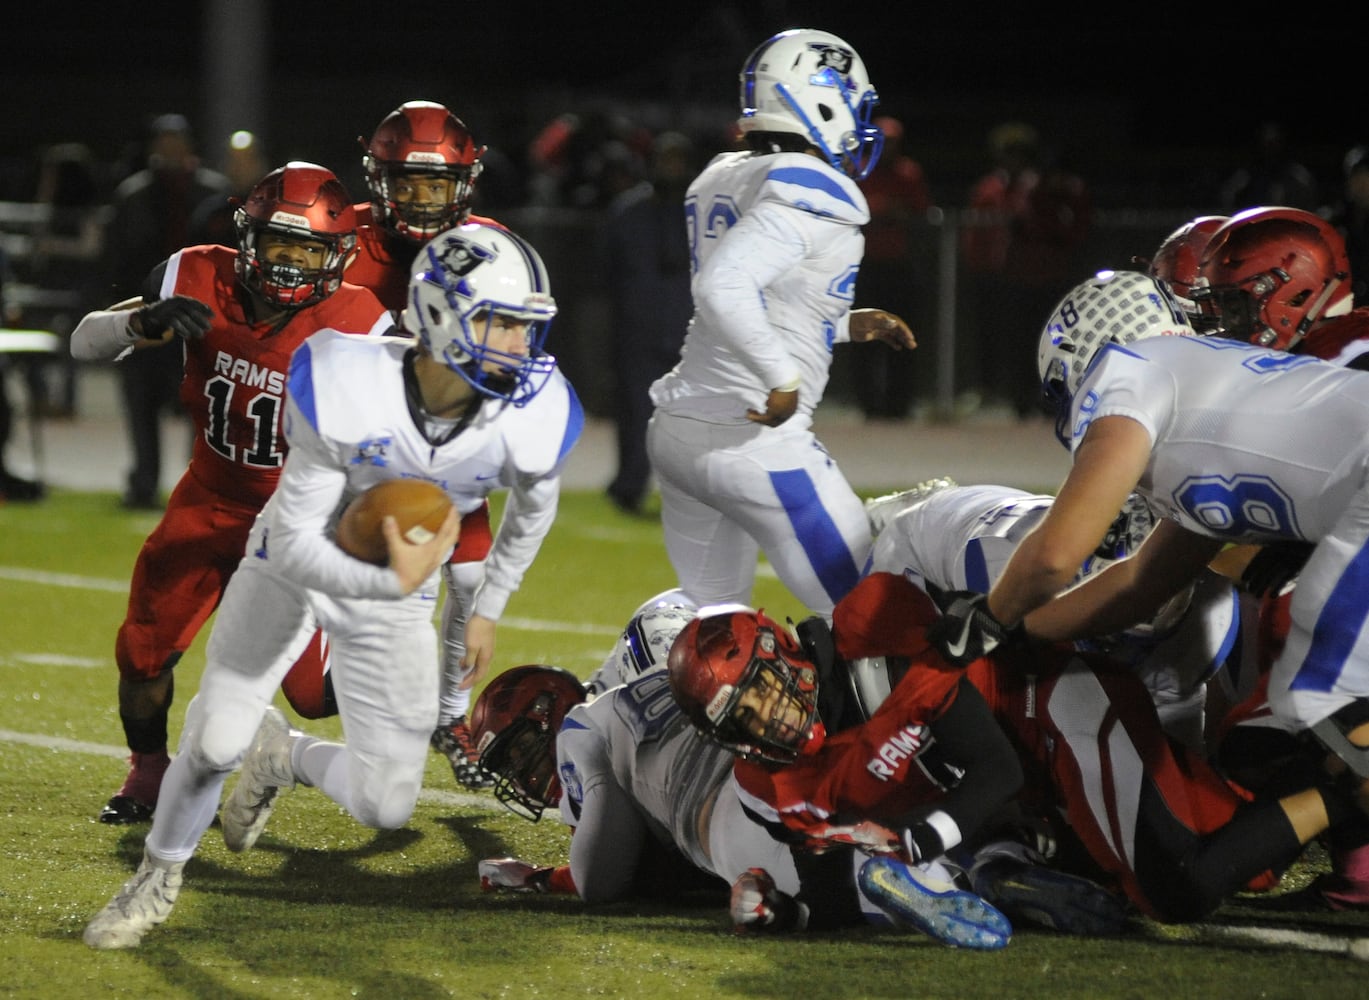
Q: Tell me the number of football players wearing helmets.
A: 11